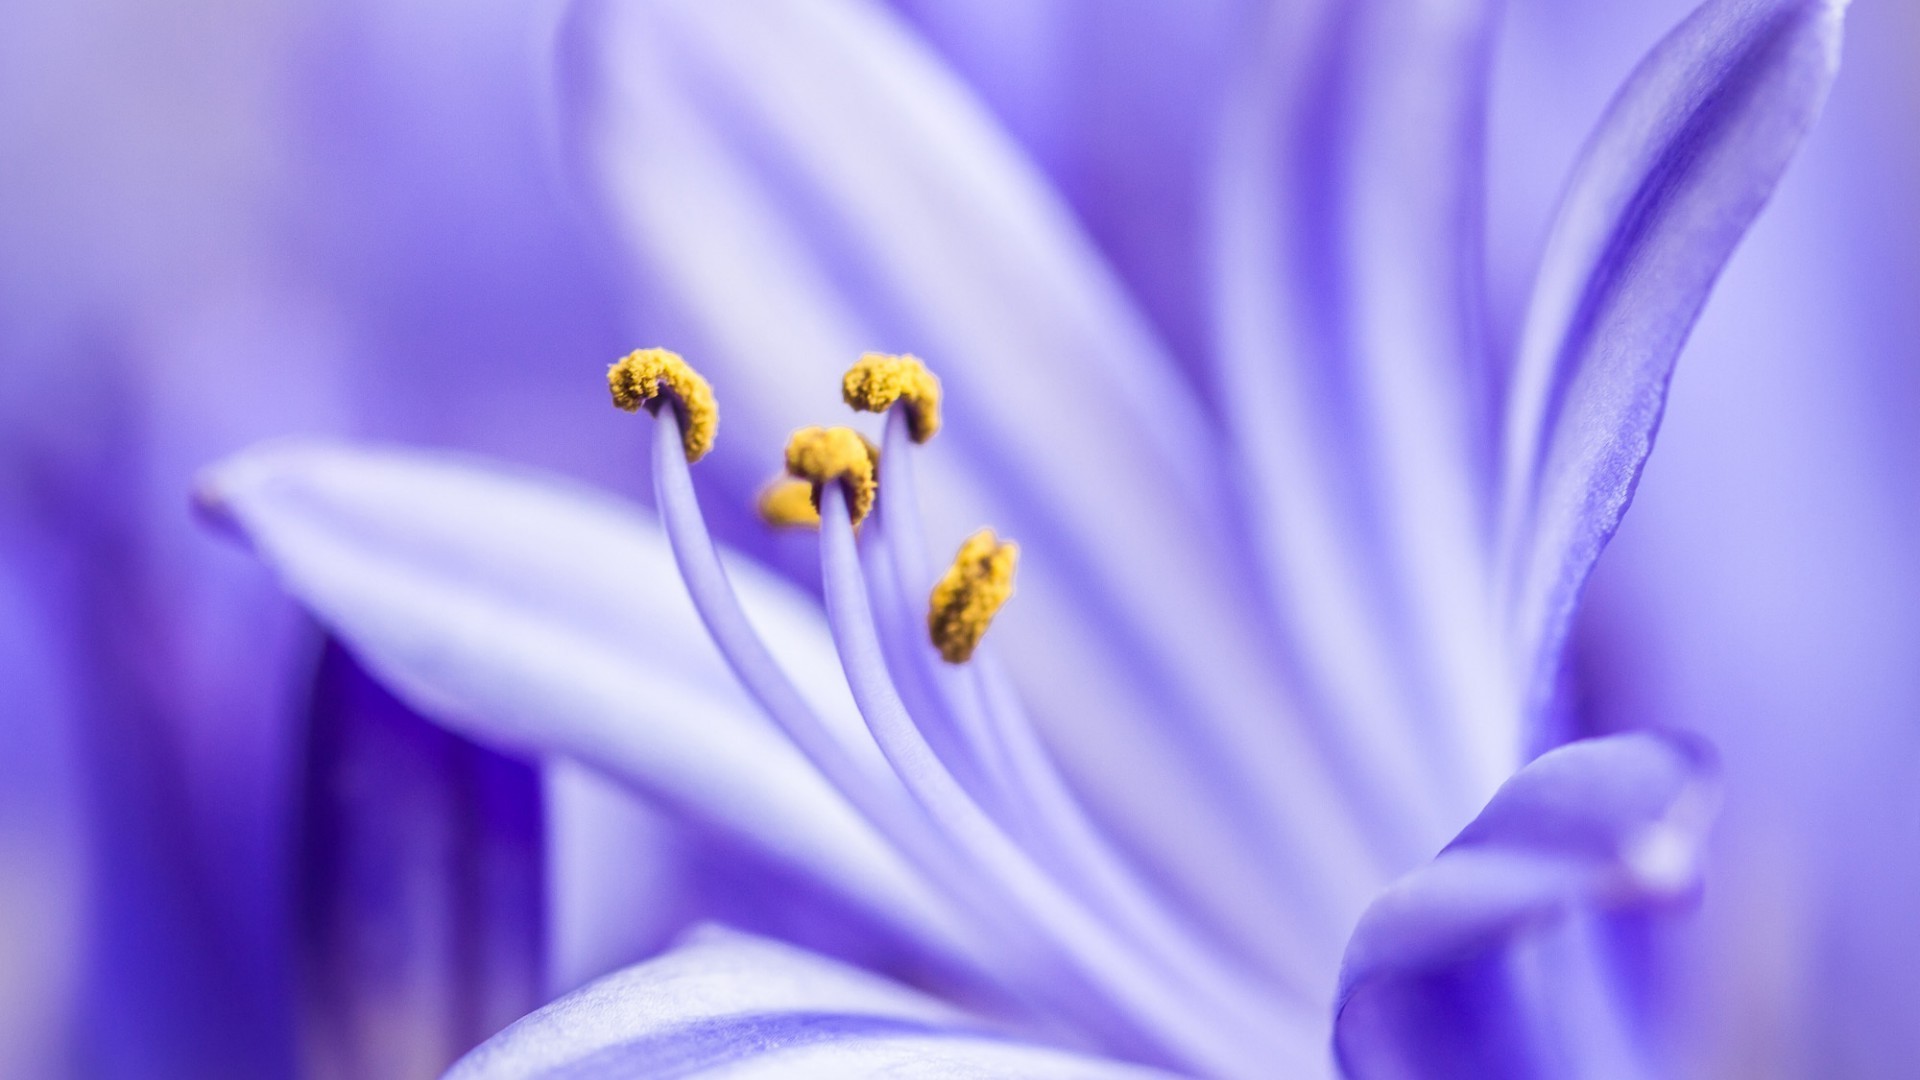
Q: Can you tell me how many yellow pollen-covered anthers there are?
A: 5